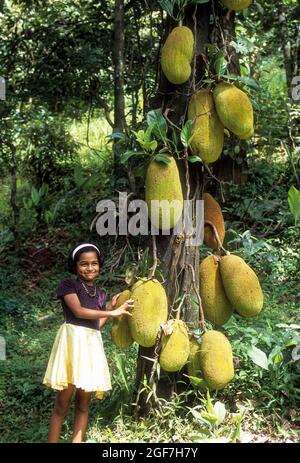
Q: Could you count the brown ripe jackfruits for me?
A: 1